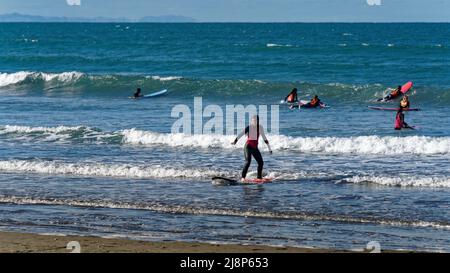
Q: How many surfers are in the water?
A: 7